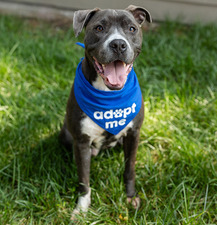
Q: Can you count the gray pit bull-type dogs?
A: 1